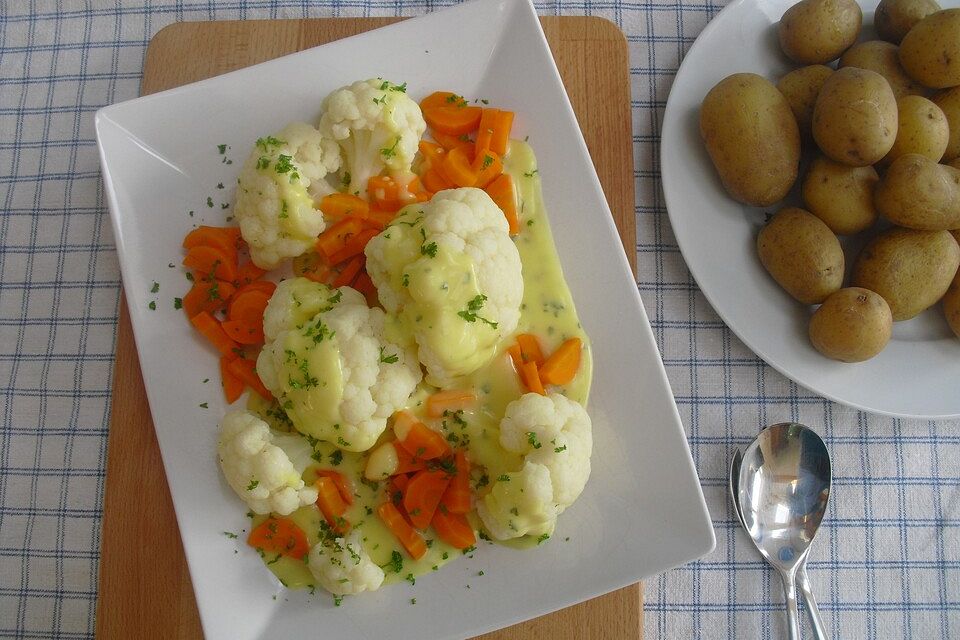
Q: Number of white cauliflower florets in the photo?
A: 7